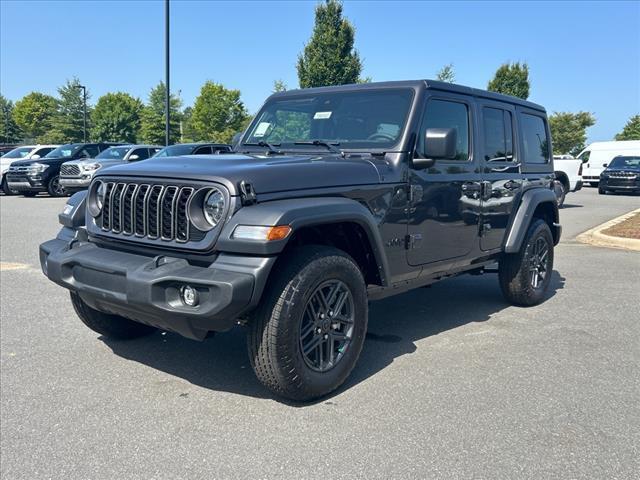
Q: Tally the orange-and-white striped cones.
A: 0